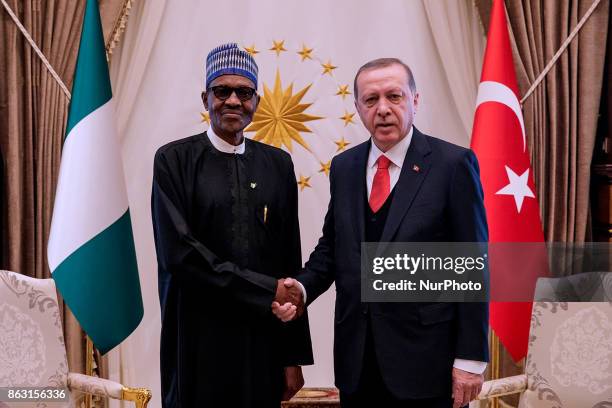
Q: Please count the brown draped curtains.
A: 2